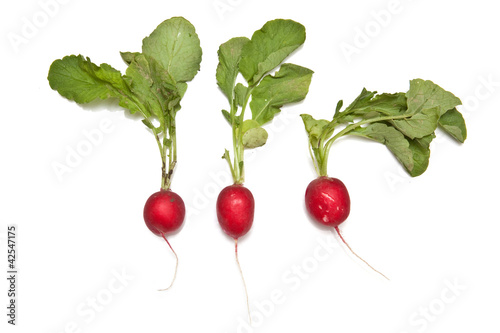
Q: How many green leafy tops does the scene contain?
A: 3